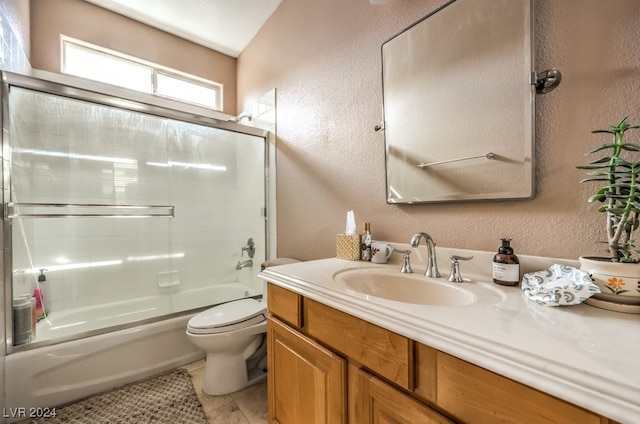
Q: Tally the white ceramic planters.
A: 1